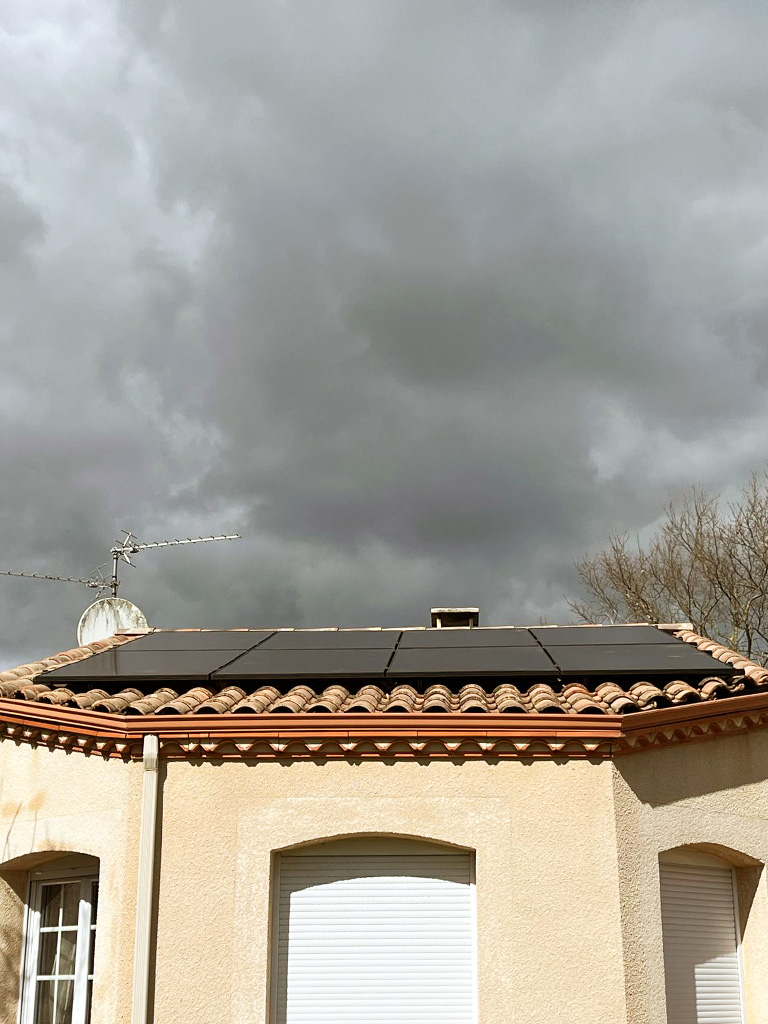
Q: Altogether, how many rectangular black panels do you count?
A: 8